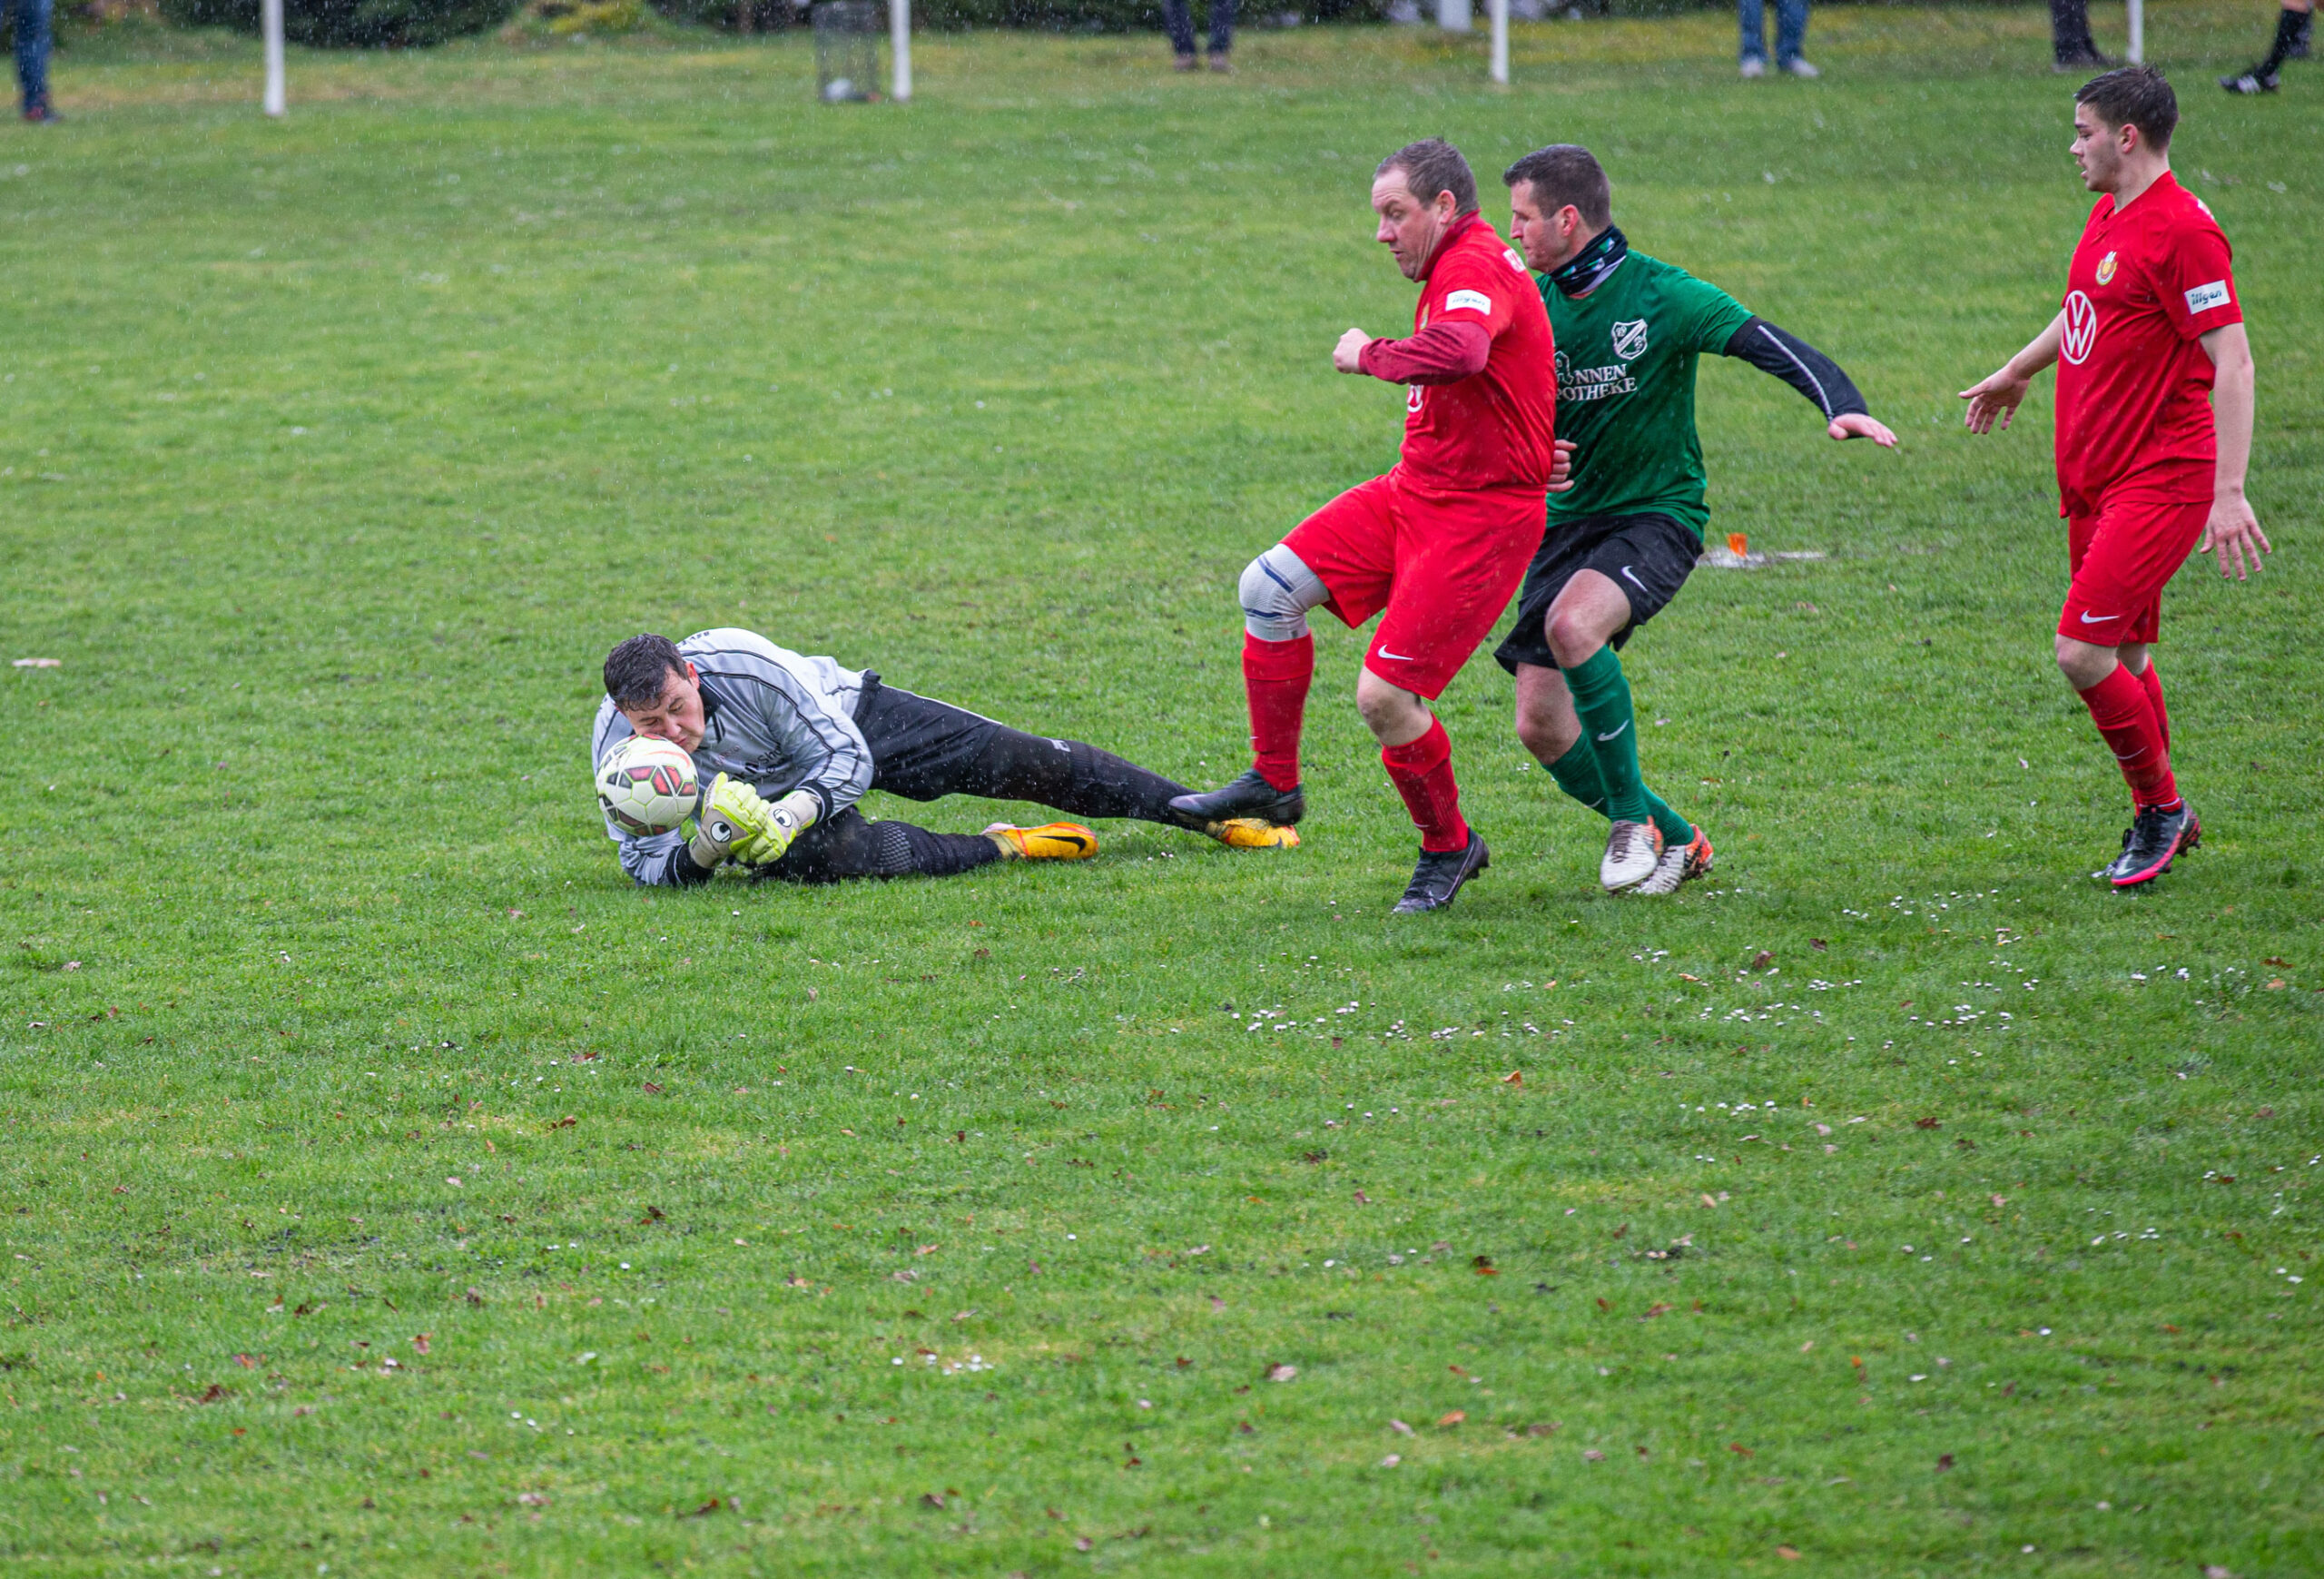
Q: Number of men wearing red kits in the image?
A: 2